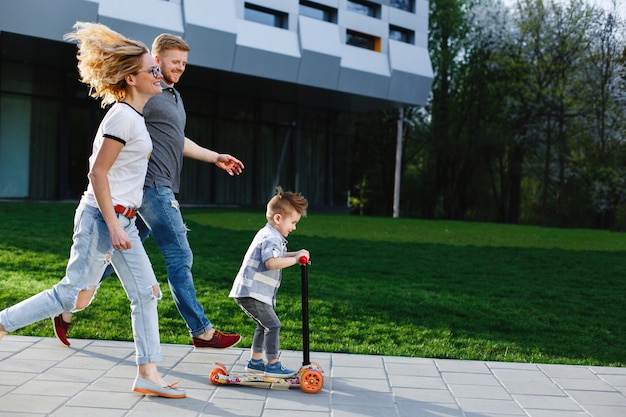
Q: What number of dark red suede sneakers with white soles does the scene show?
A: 2